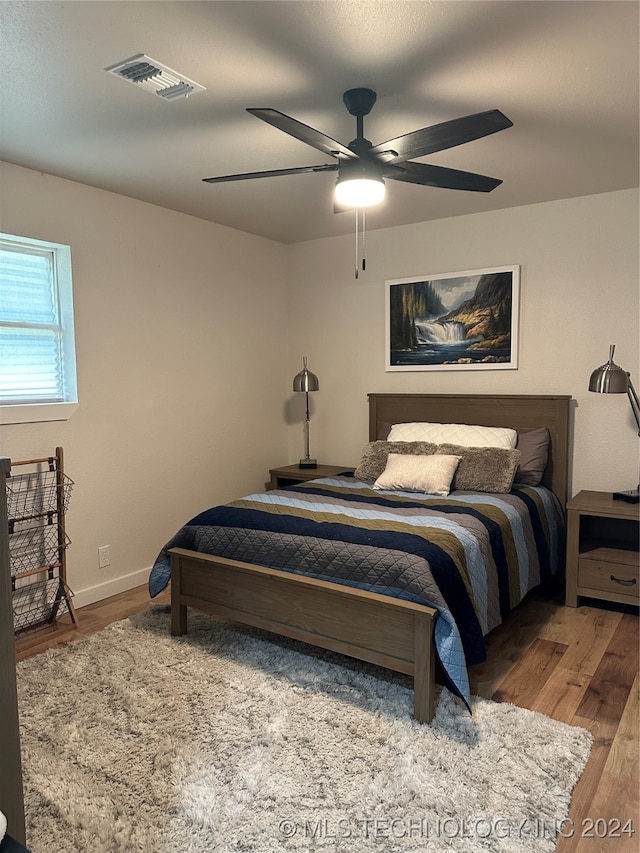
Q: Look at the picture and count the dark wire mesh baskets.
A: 3